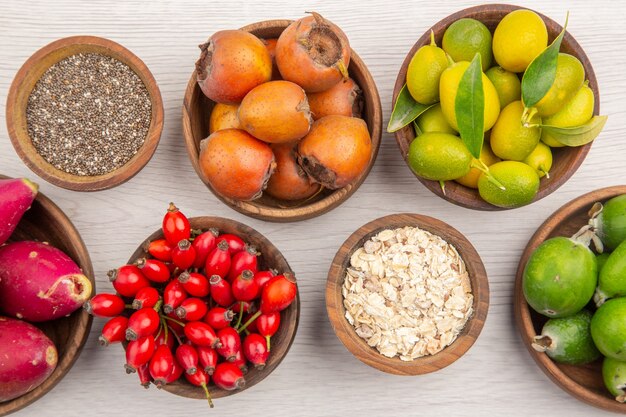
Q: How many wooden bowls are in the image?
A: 7